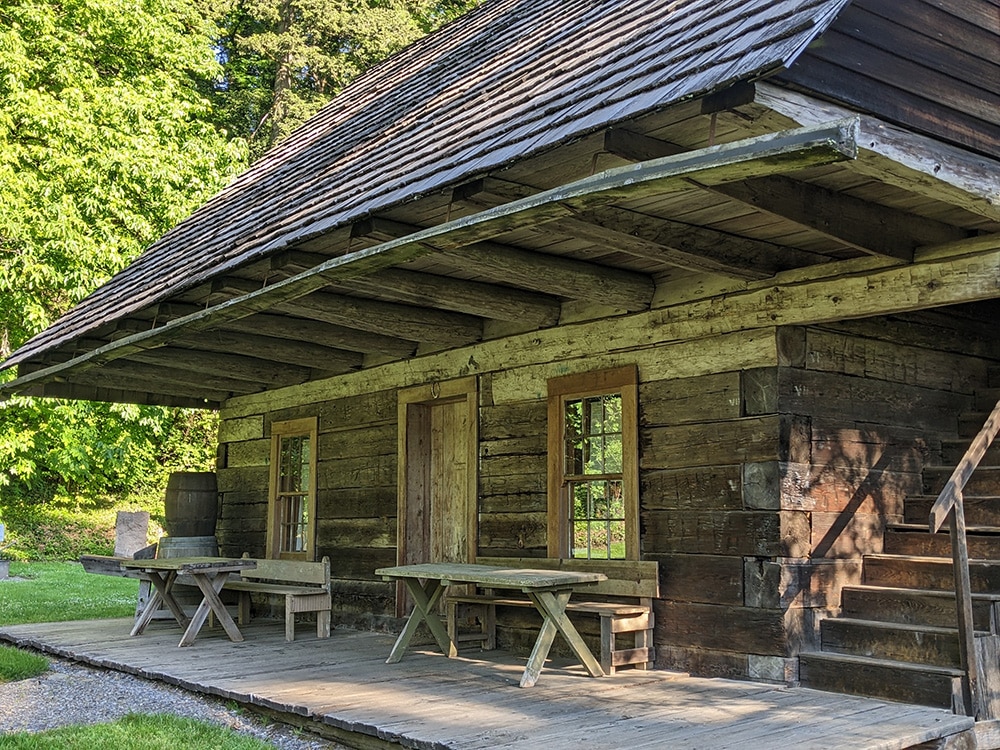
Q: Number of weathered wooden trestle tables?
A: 2